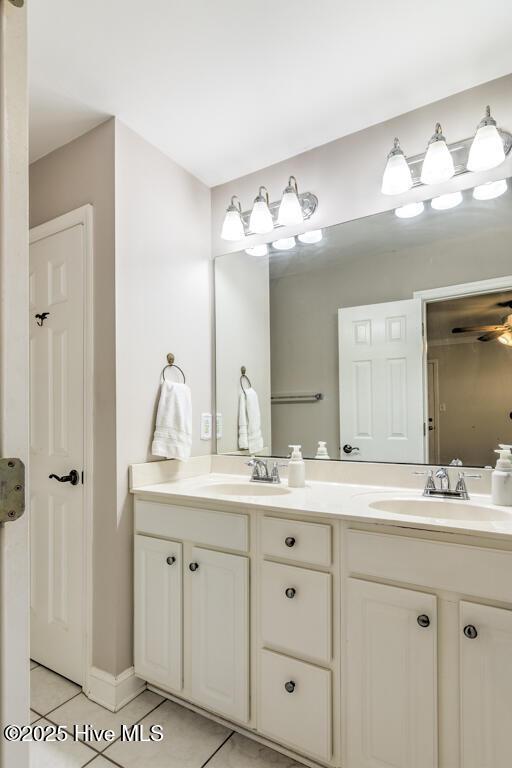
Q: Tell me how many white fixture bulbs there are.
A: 6